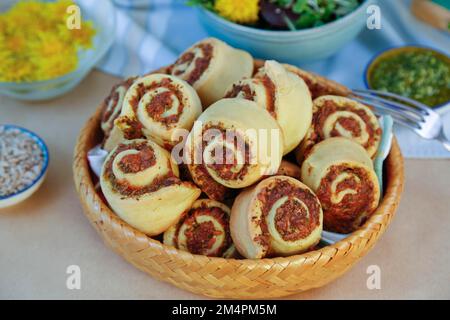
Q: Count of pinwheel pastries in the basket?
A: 10